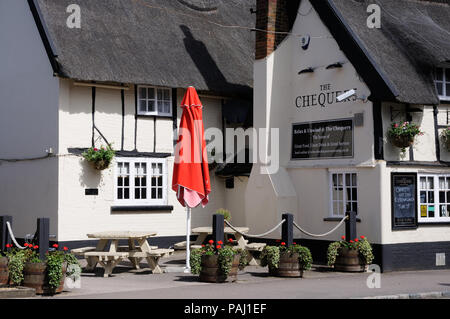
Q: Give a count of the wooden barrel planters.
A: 5